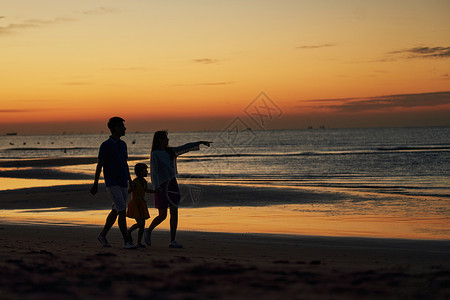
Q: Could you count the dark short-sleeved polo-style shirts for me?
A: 1